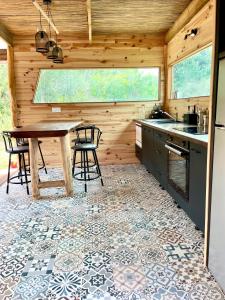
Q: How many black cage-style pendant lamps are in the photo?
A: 3